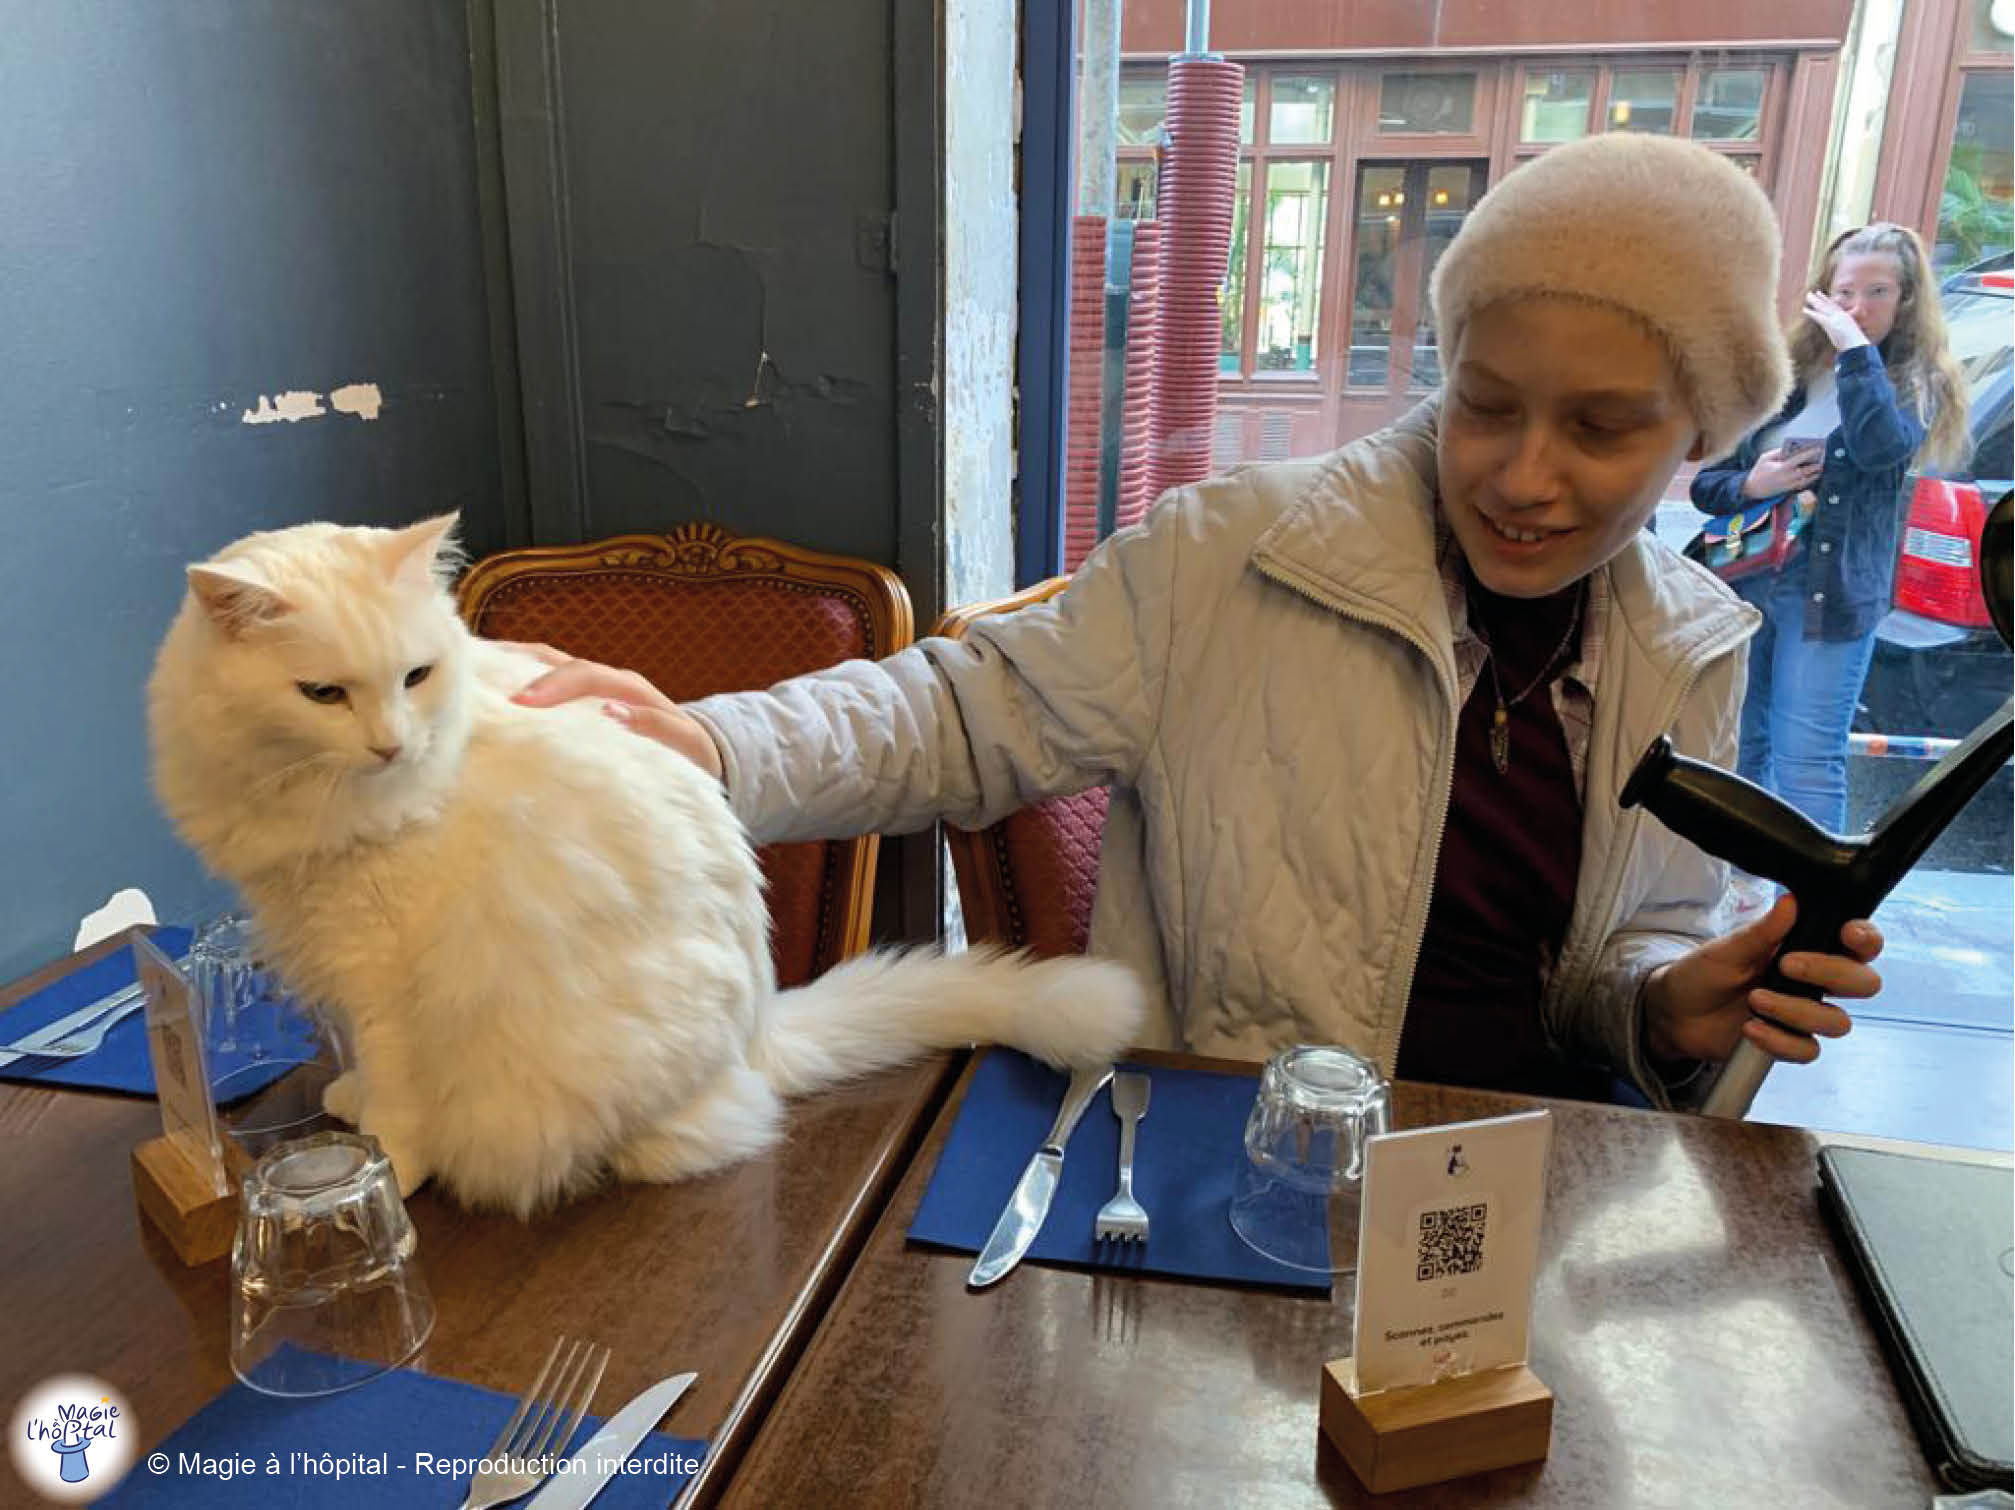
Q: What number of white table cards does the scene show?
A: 2